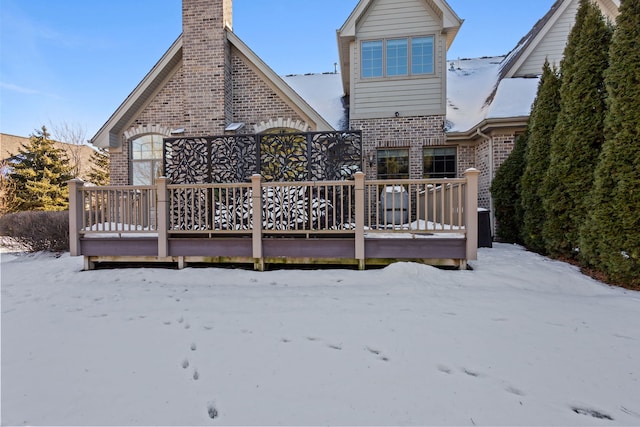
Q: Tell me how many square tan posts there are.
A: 5